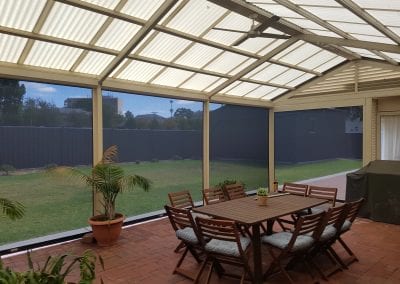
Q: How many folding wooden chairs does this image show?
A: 10